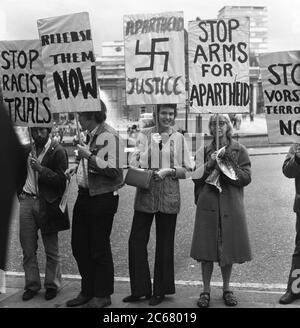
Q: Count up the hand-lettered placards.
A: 5